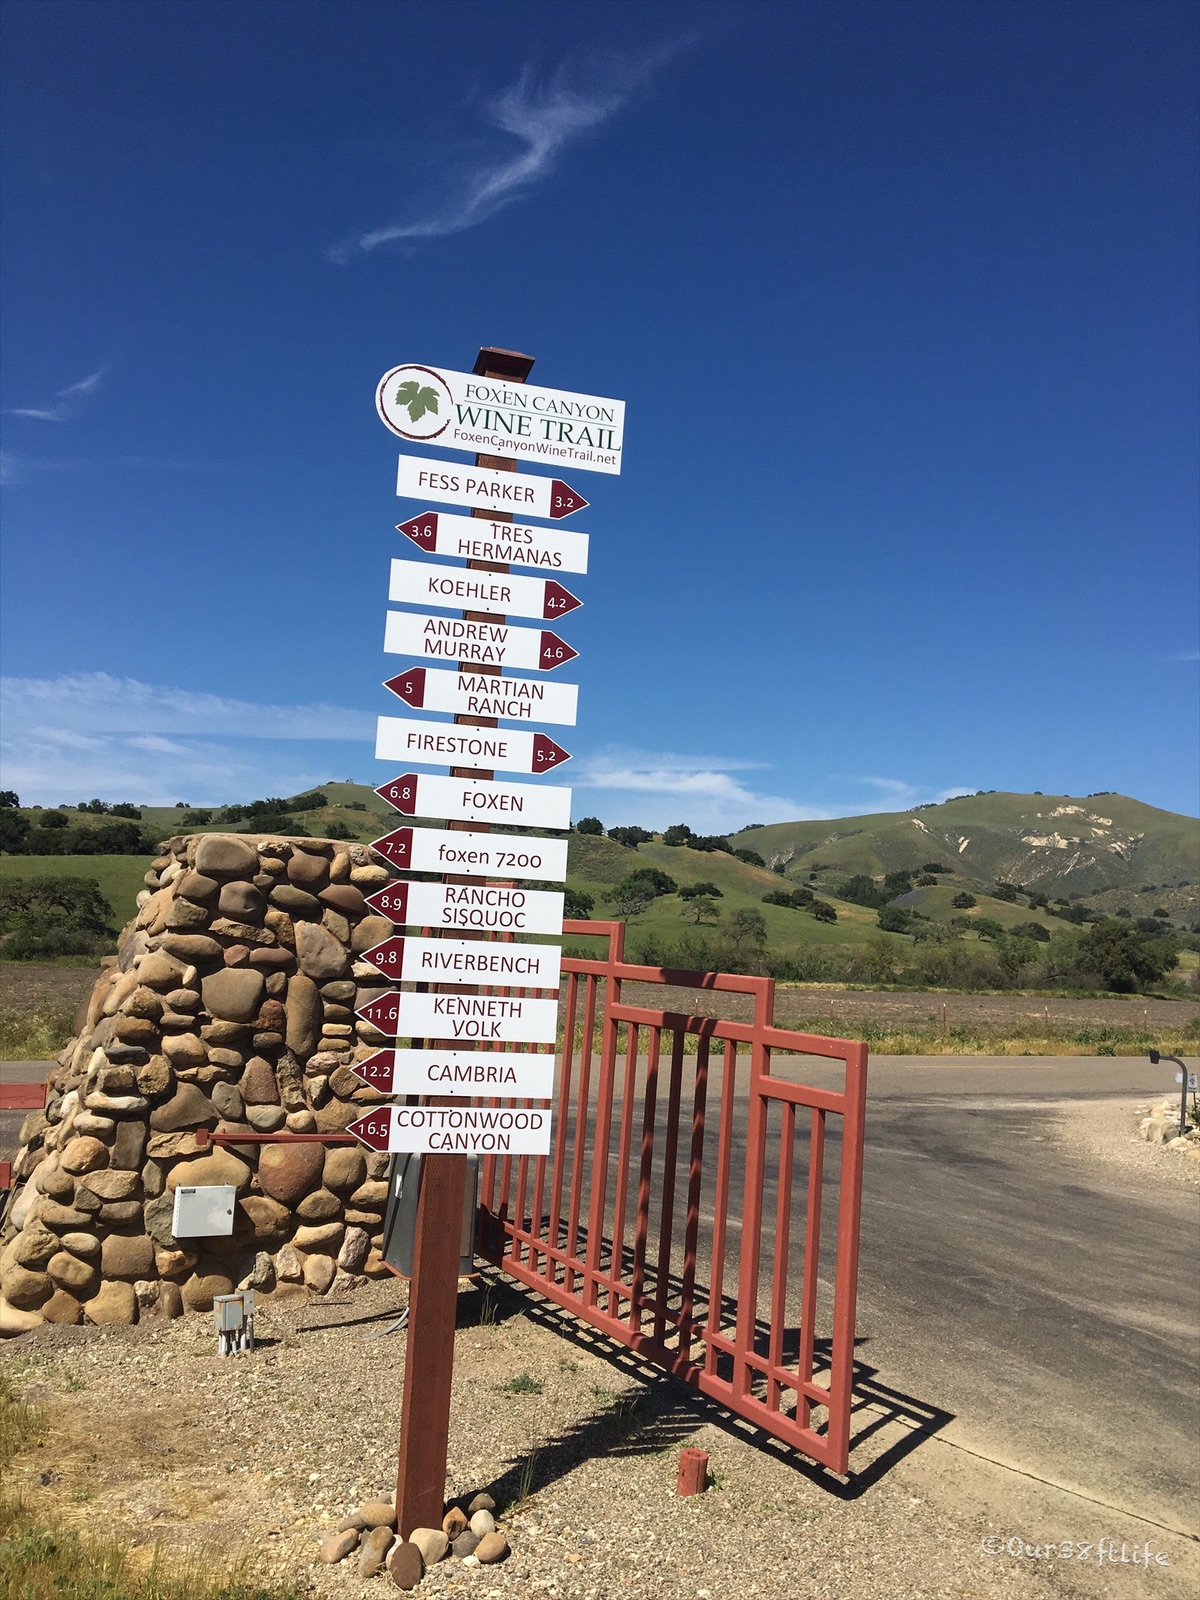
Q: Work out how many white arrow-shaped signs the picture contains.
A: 13